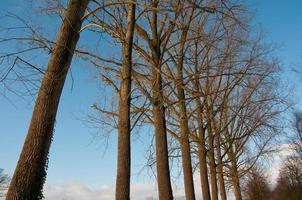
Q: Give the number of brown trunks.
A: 8